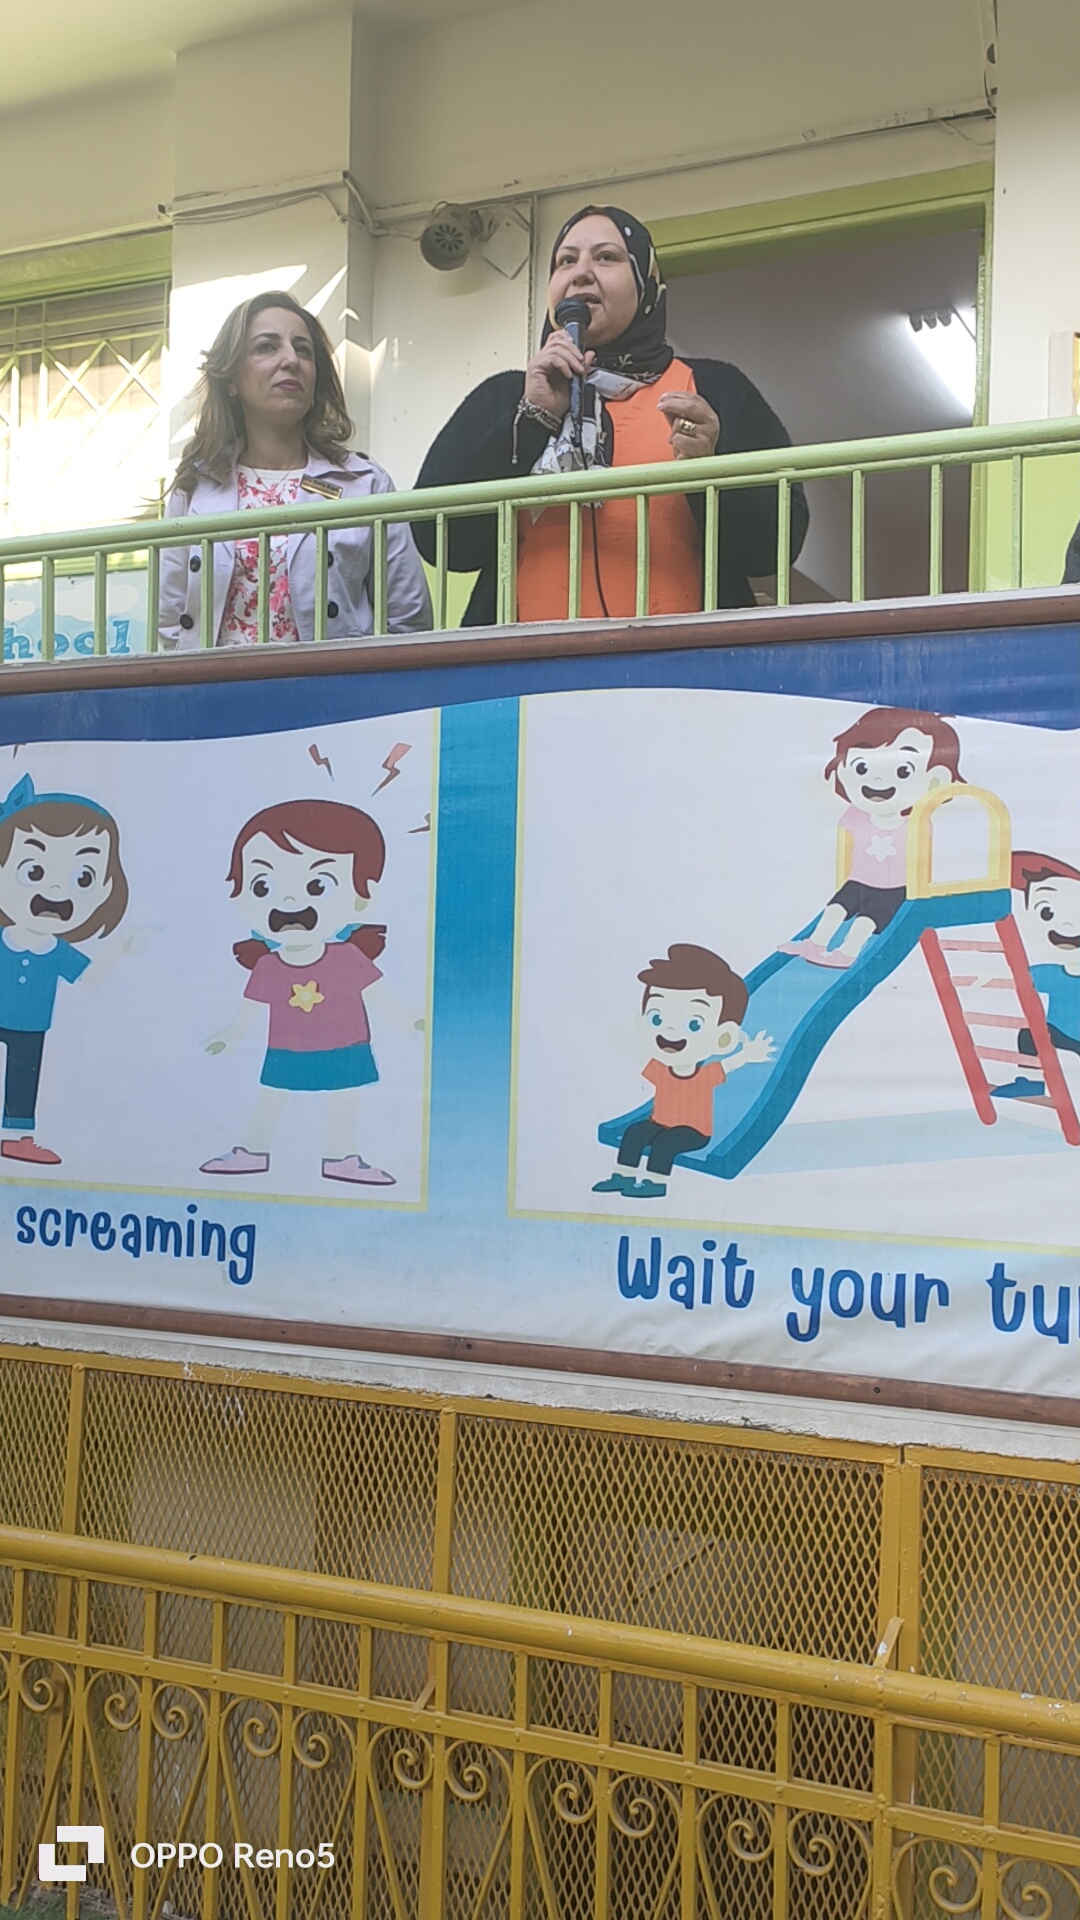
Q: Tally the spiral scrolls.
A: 13